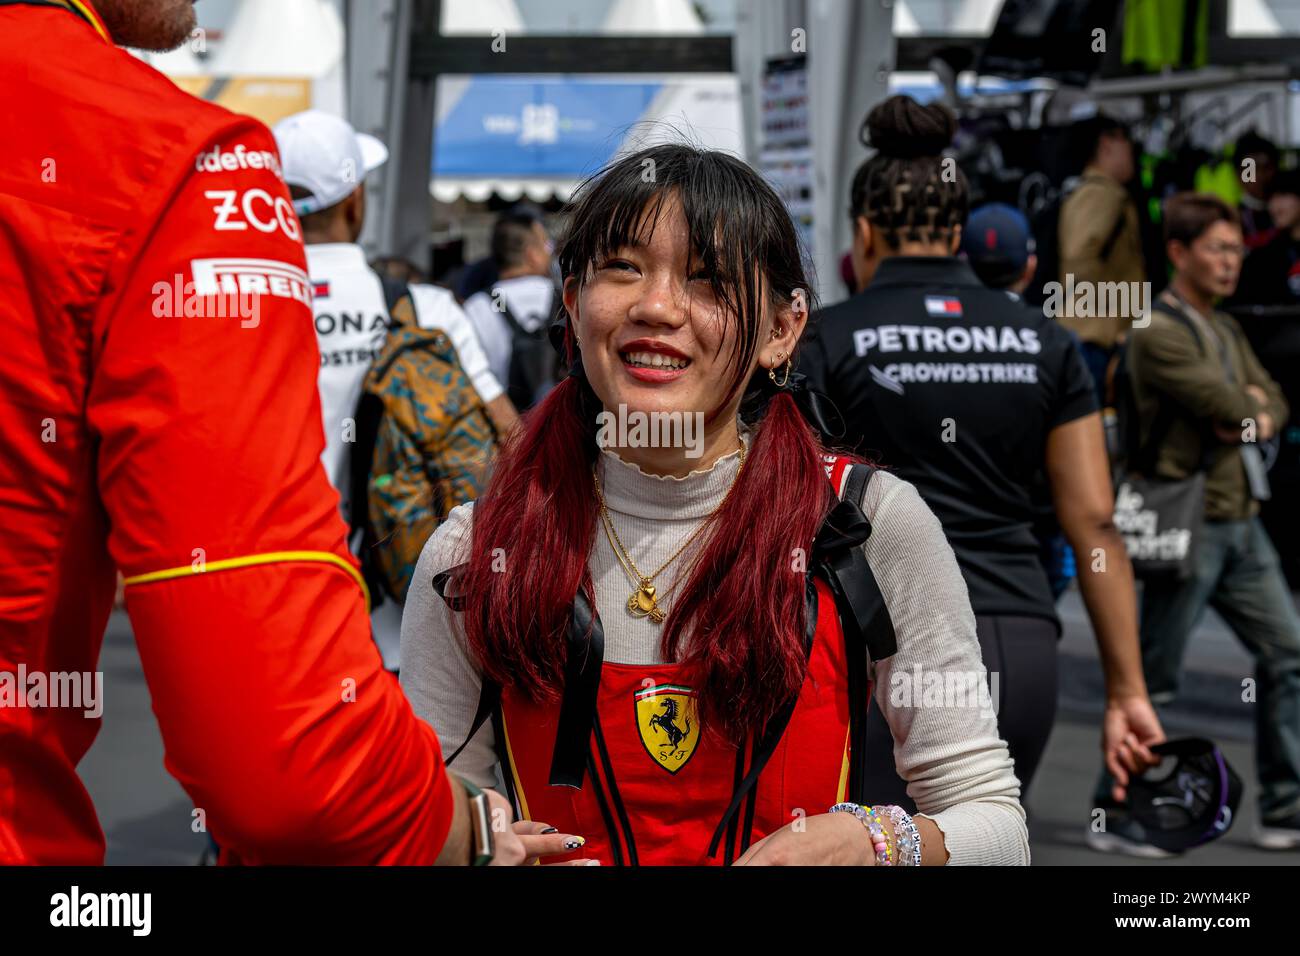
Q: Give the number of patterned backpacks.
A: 1